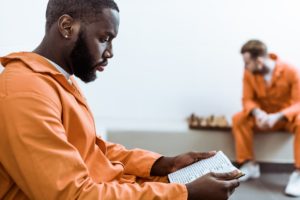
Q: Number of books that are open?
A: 1